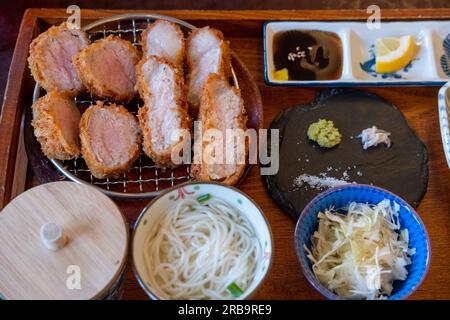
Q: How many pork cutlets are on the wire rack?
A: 8